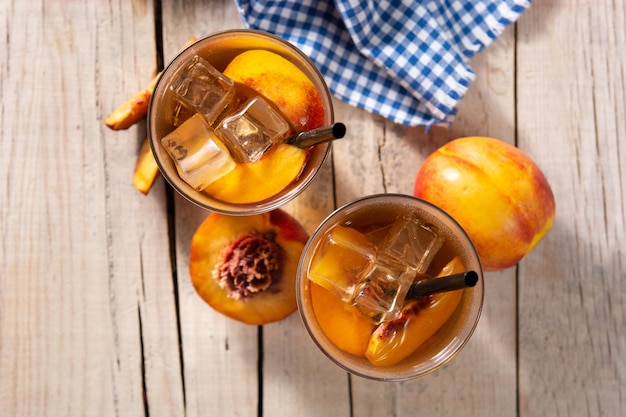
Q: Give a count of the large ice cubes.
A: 6